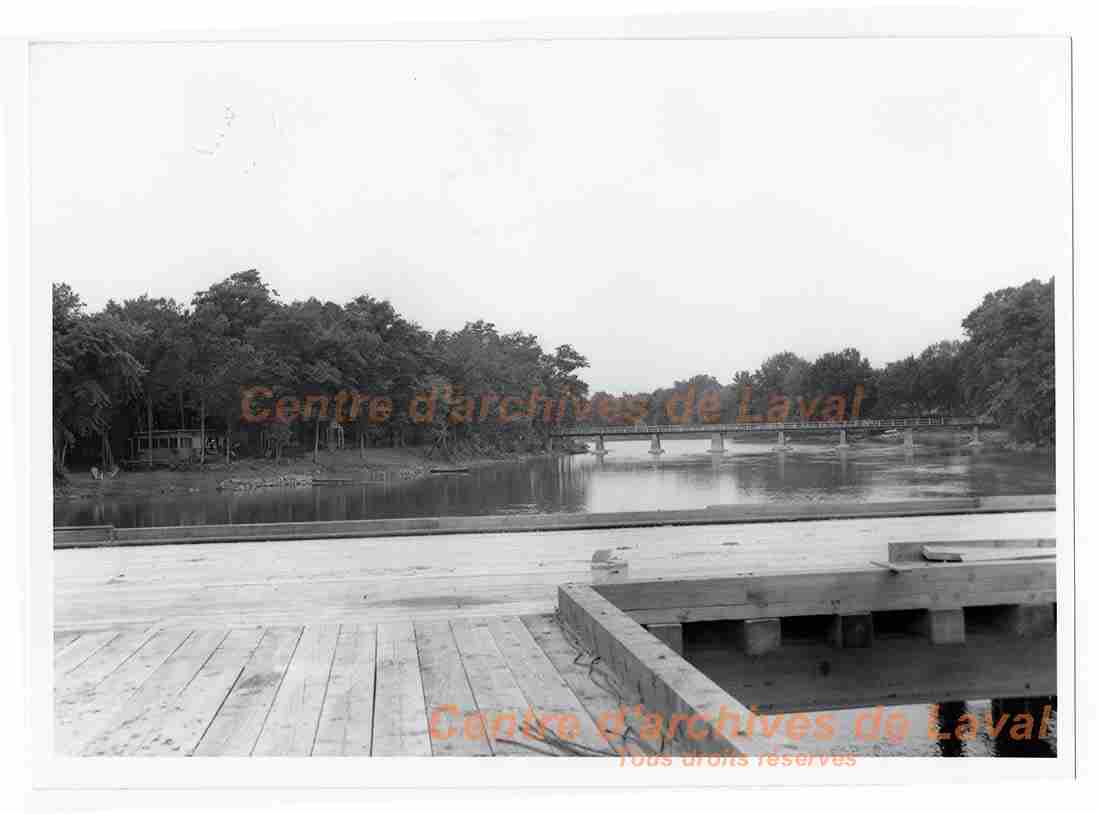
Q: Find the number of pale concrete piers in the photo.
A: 7